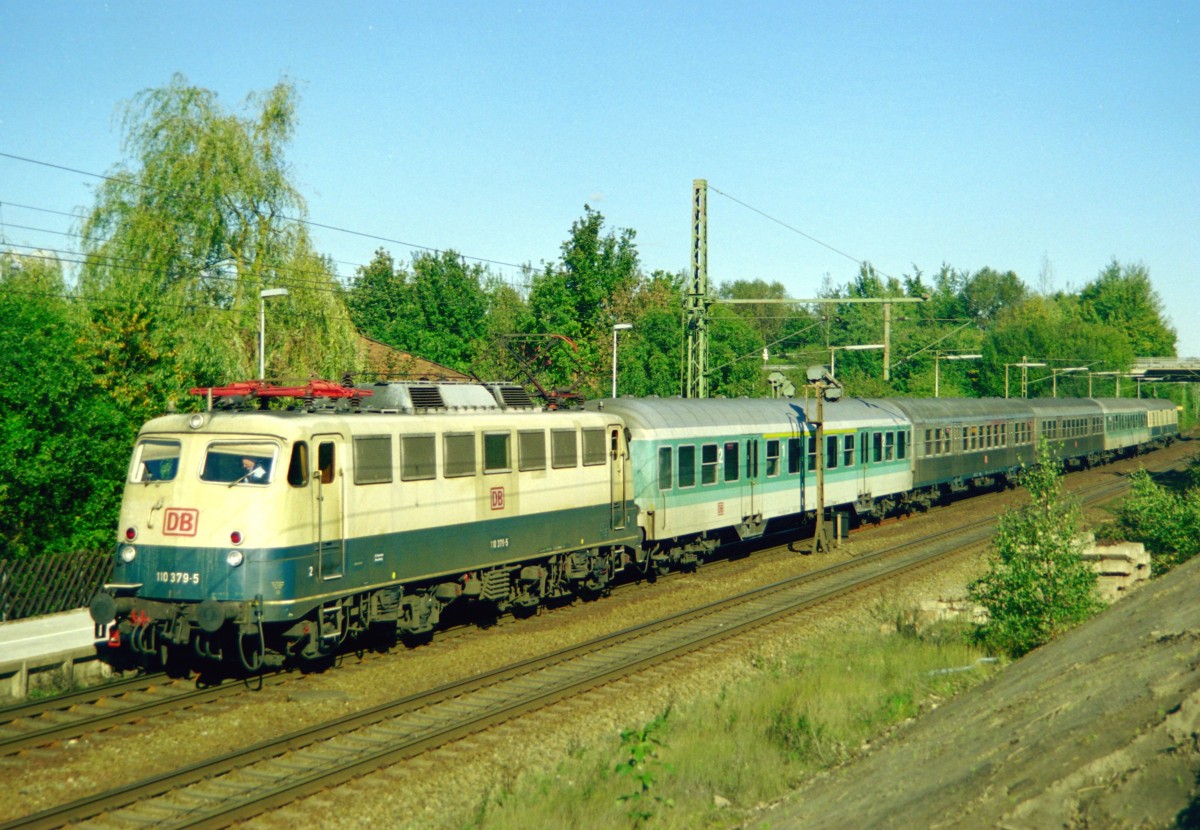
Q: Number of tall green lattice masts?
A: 1